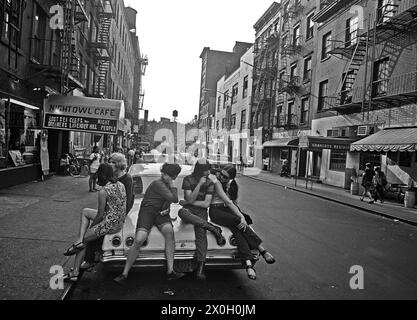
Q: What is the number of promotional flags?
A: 0